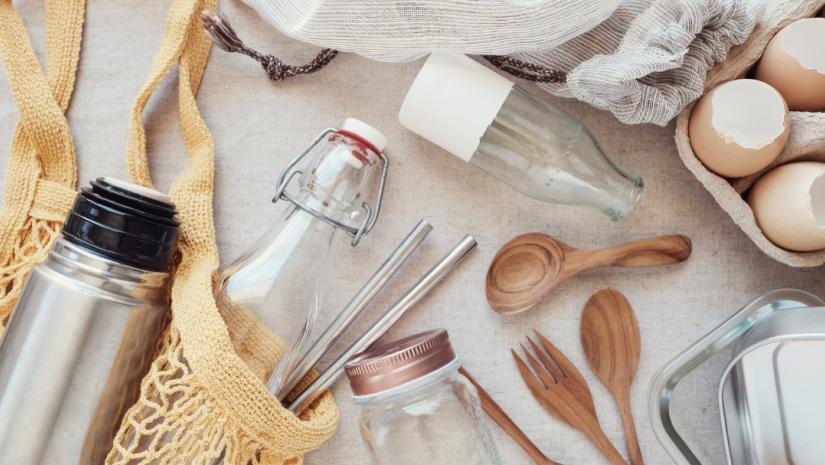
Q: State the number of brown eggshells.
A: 3